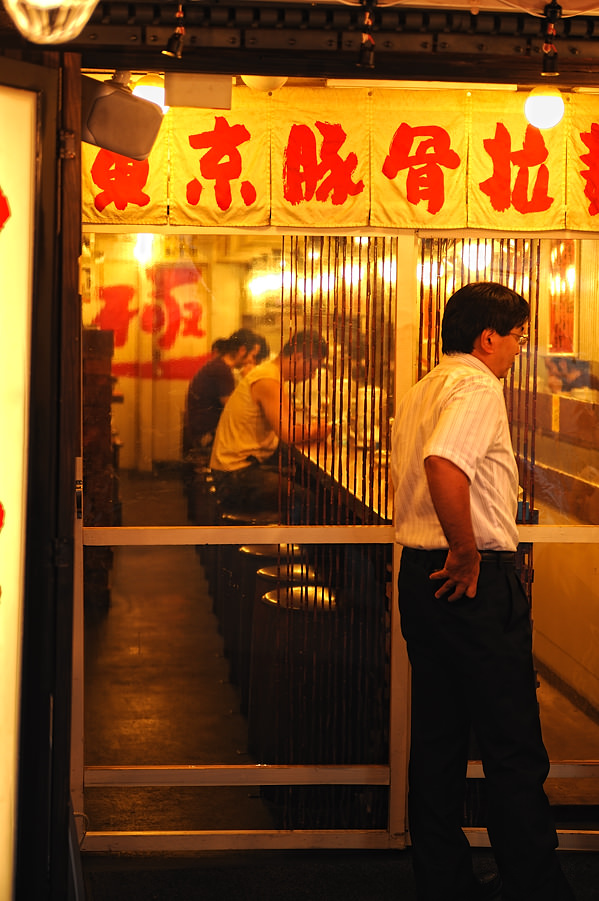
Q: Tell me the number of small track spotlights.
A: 3